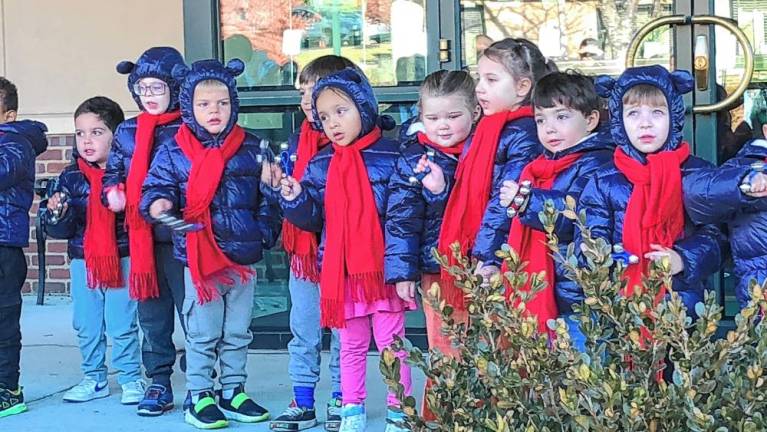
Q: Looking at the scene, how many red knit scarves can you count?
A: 9